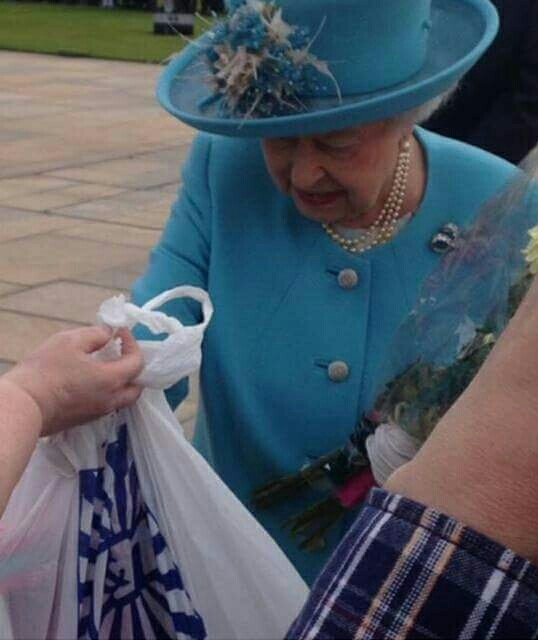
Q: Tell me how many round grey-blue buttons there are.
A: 2